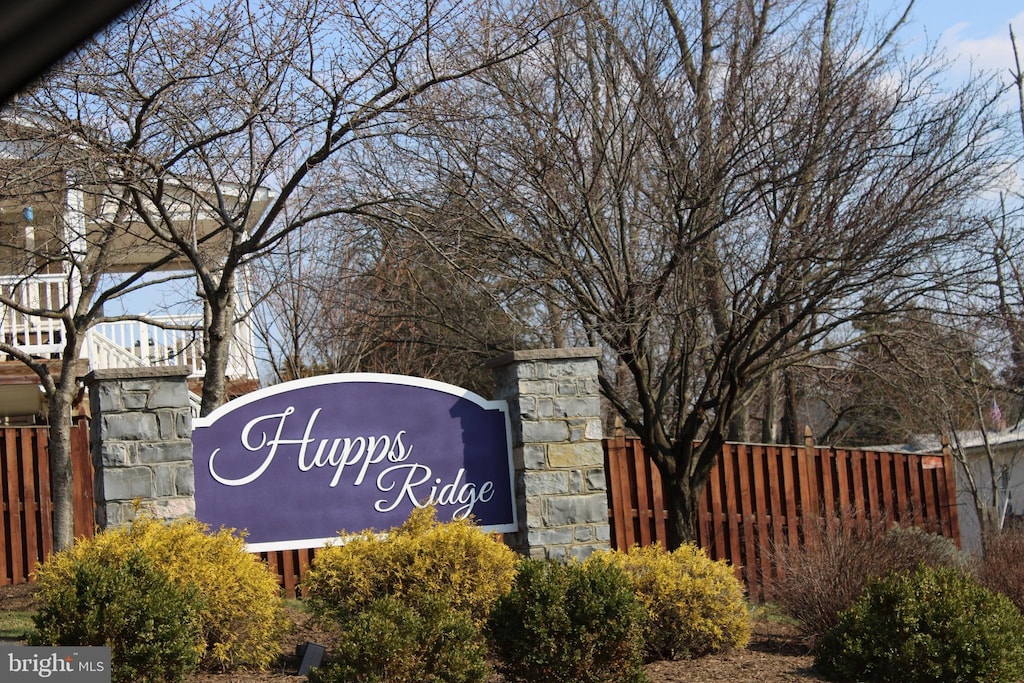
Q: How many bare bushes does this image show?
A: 2